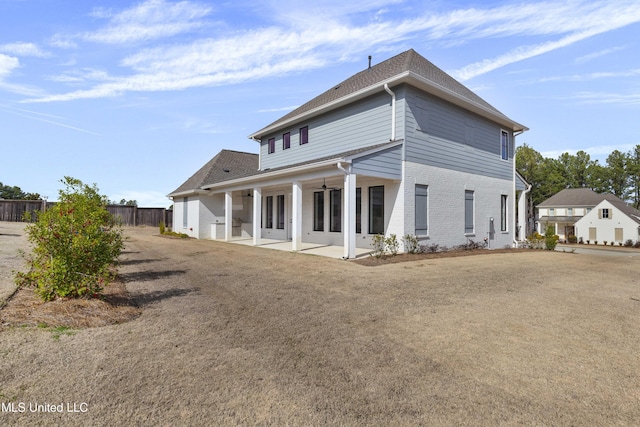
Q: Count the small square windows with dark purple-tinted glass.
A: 3